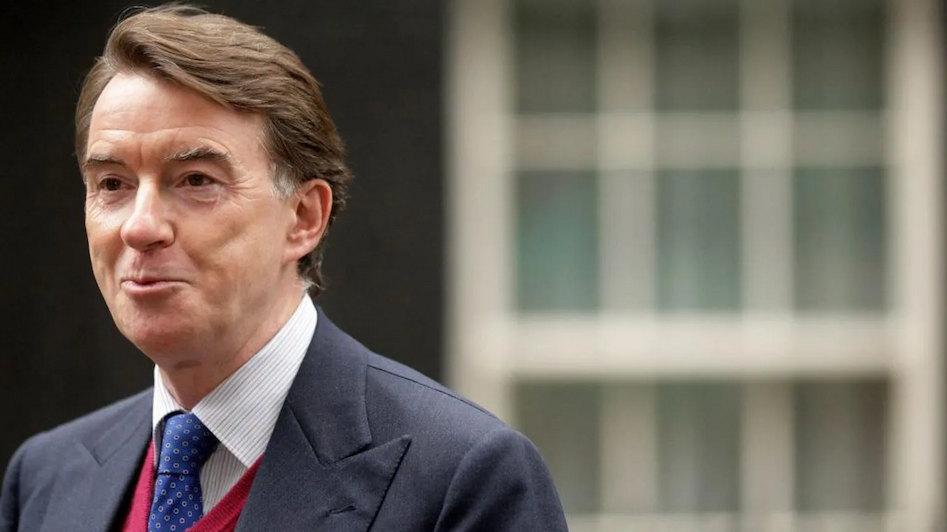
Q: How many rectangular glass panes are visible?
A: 9